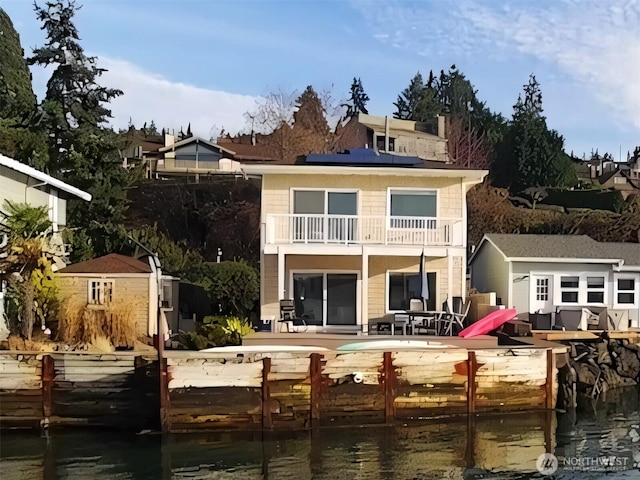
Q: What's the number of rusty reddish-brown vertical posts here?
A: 7